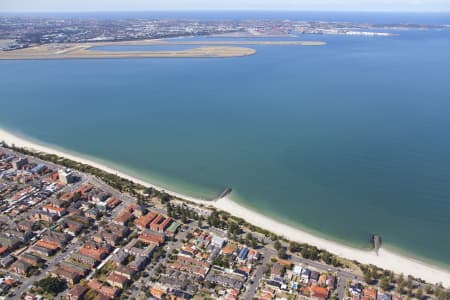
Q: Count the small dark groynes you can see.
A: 2